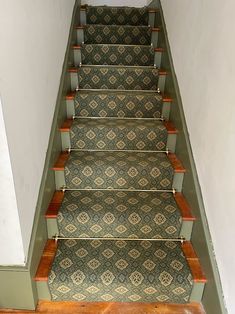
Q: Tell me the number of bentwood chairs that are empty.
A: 0